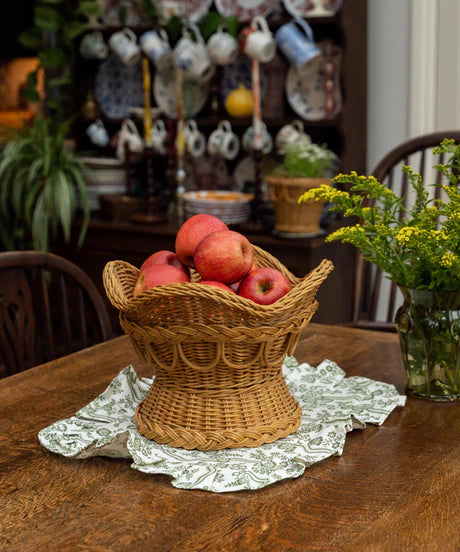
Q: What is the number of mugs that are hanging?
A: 14